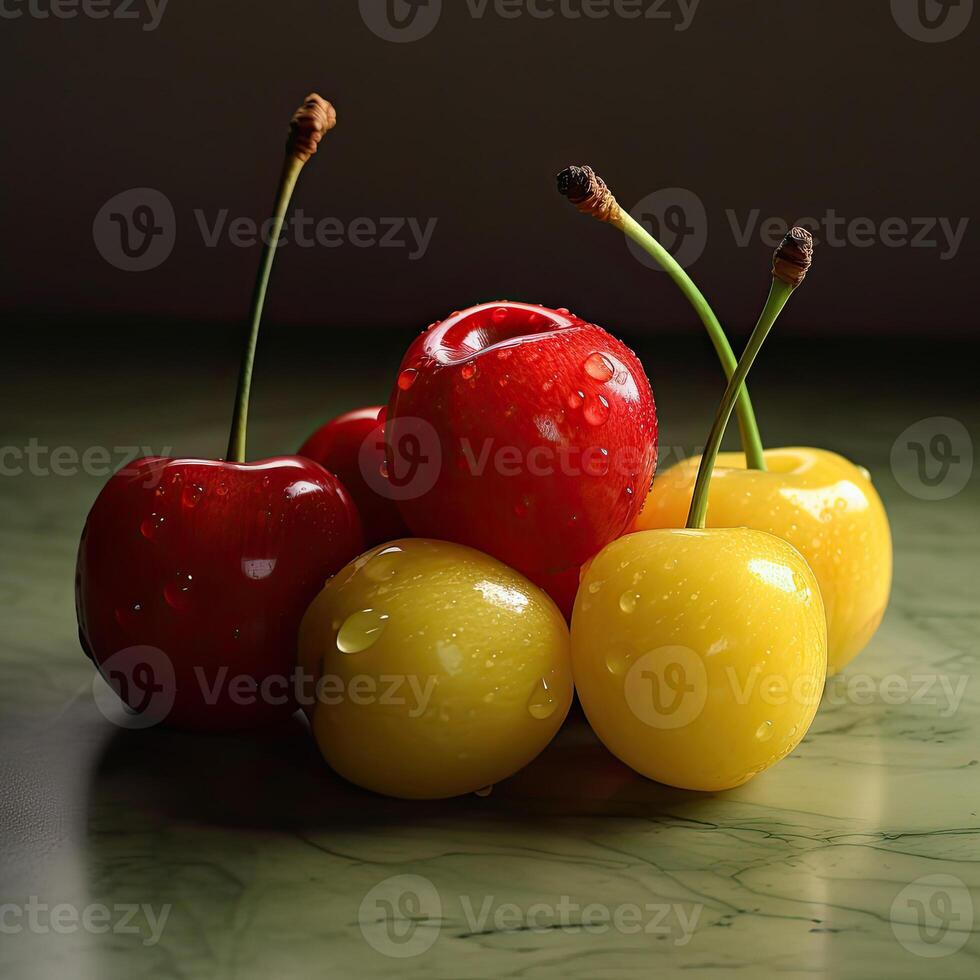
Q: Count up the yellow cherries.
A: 3